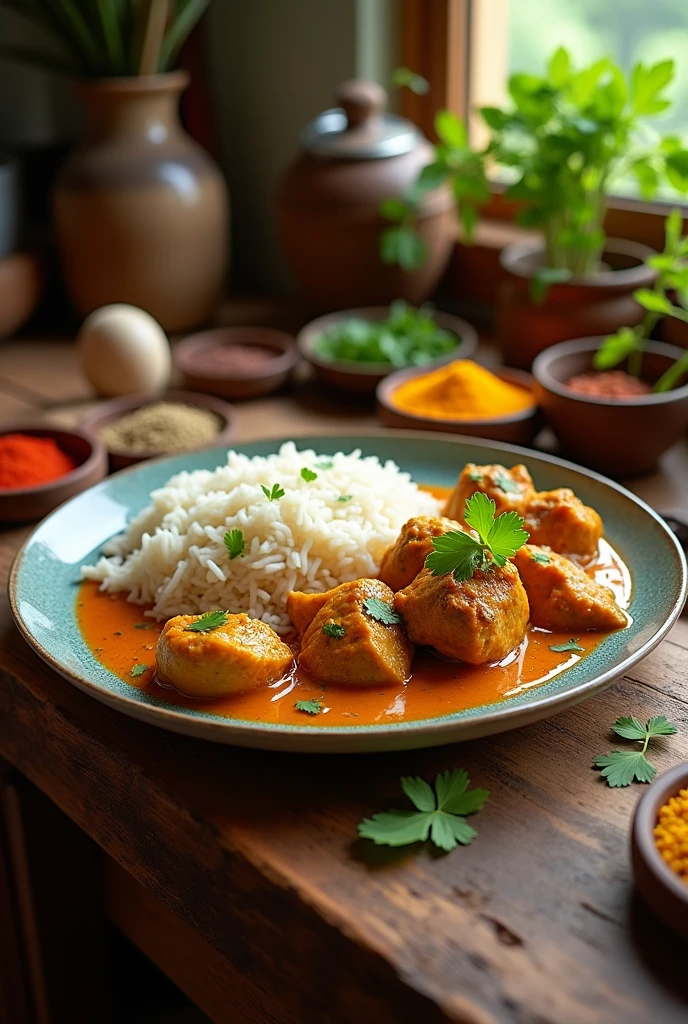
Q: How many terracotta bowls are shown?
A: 7